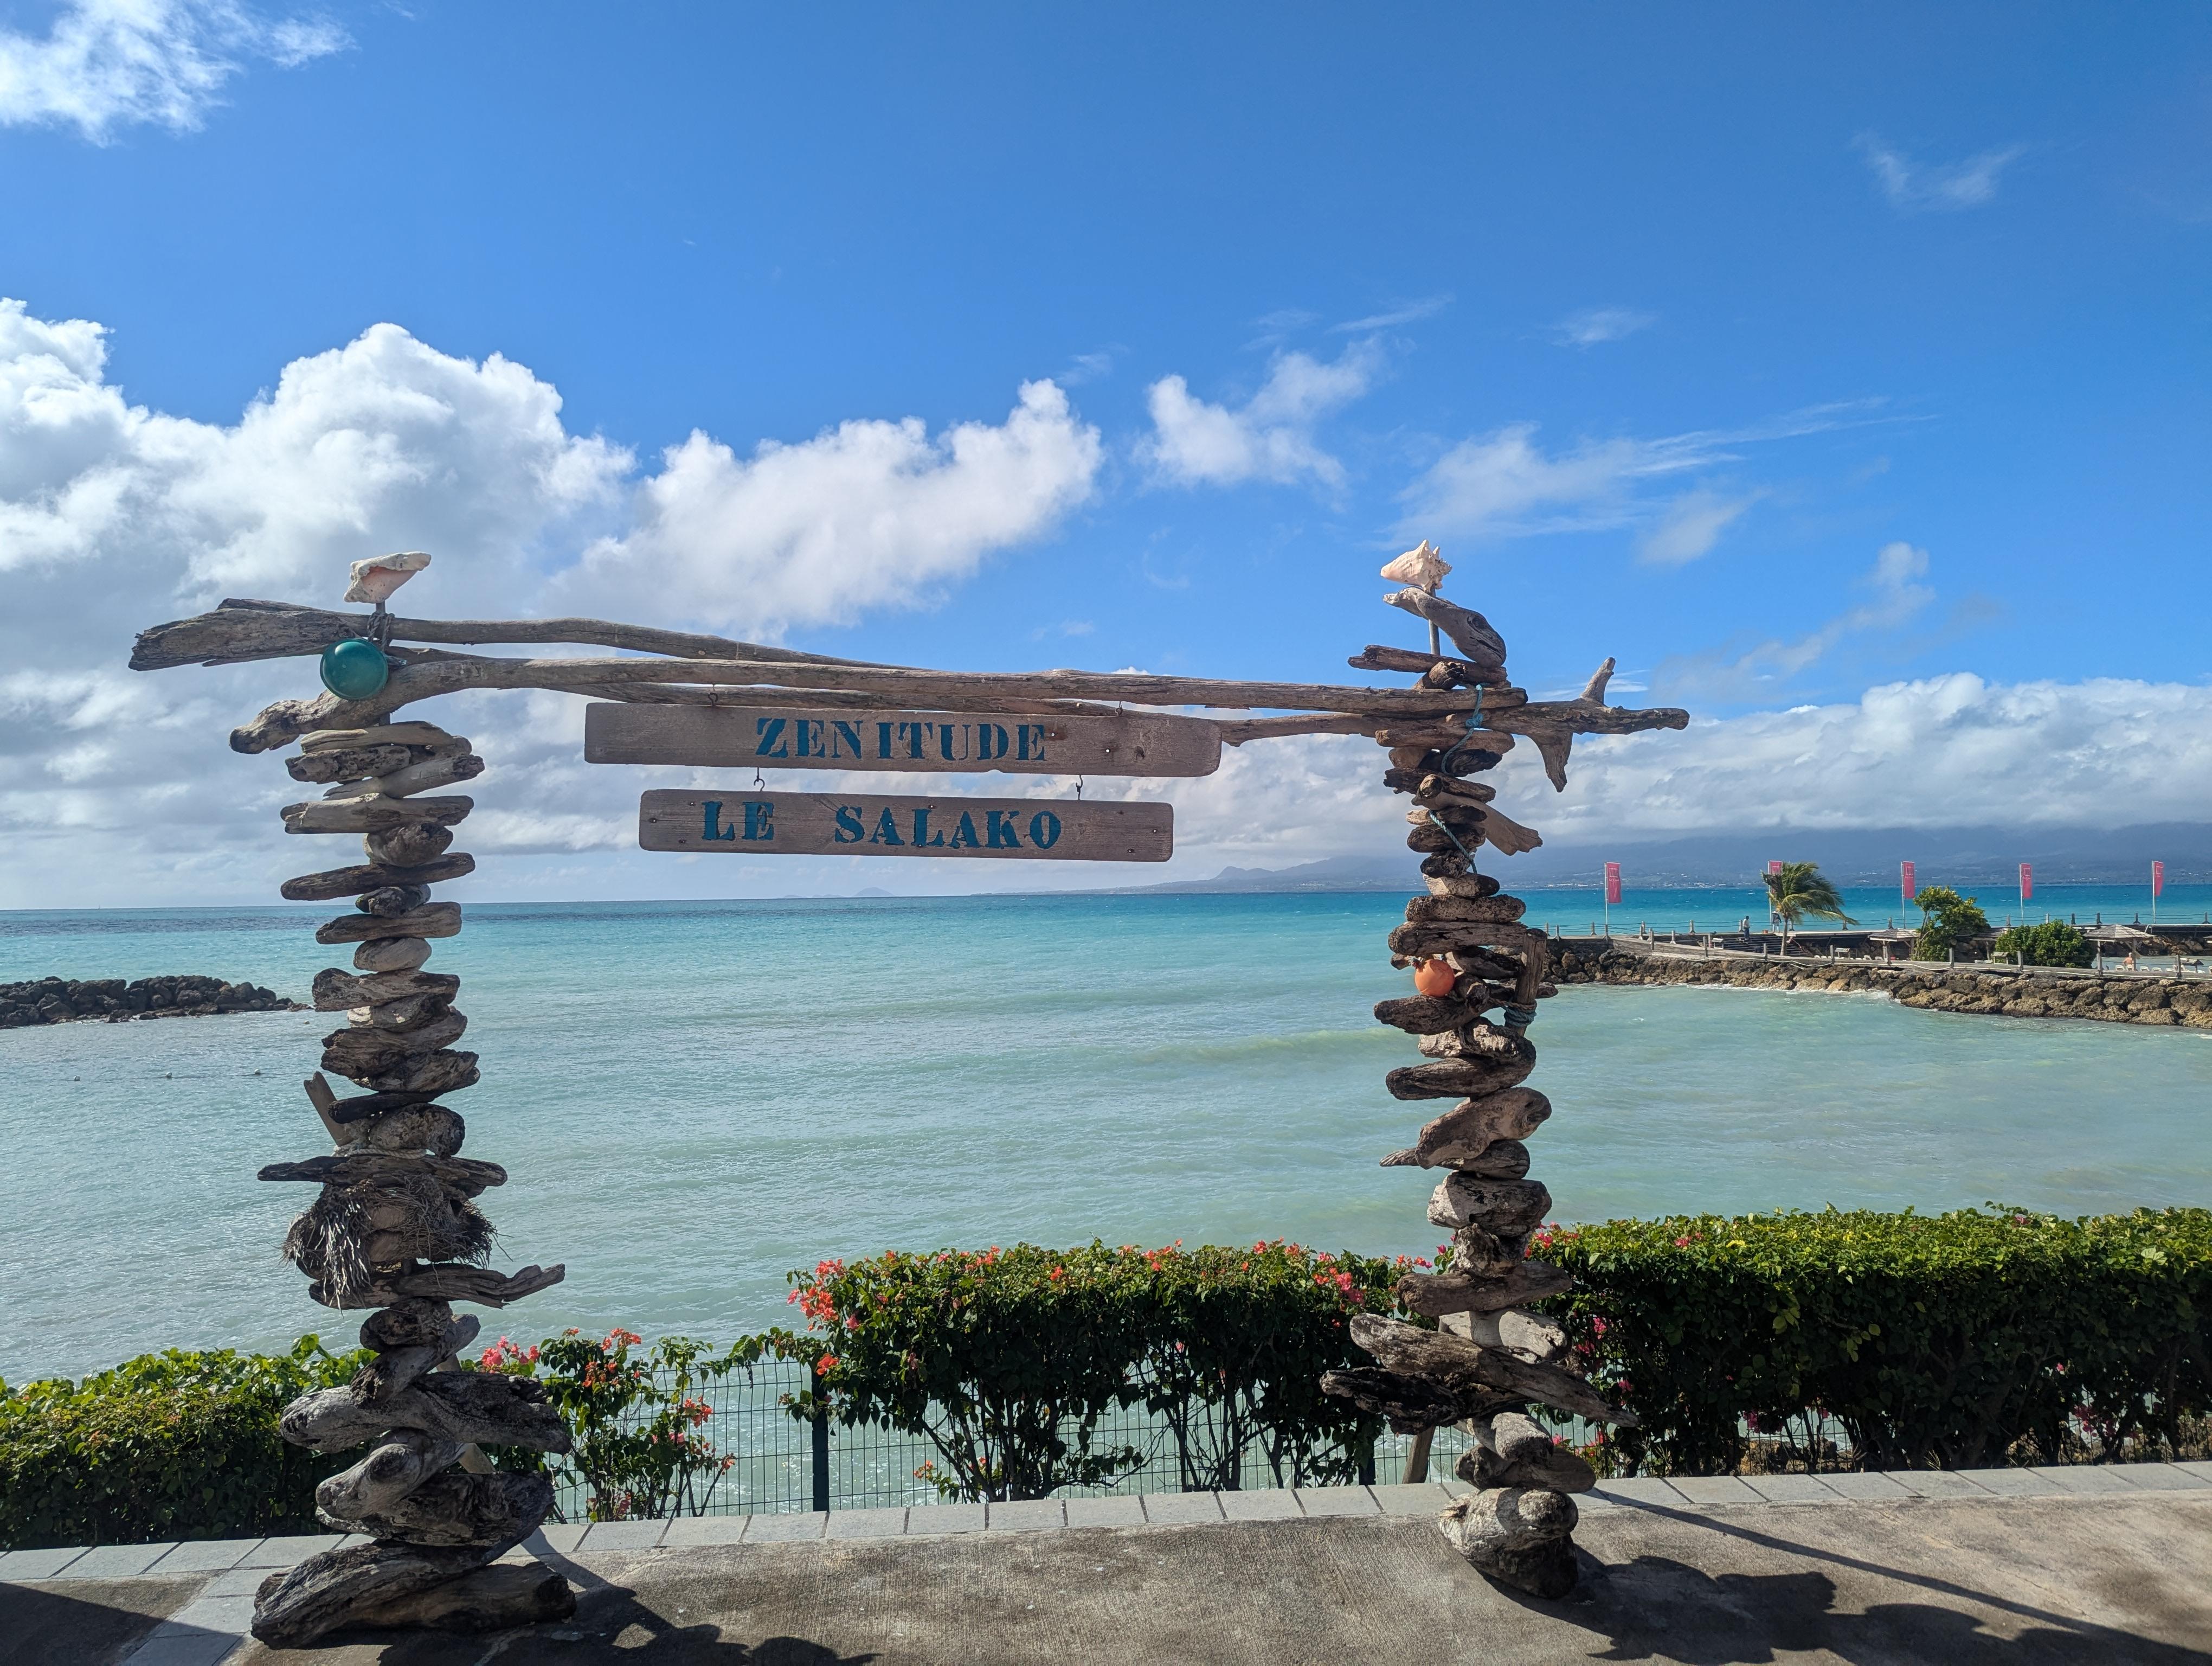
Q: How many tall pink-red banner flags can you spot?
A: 5